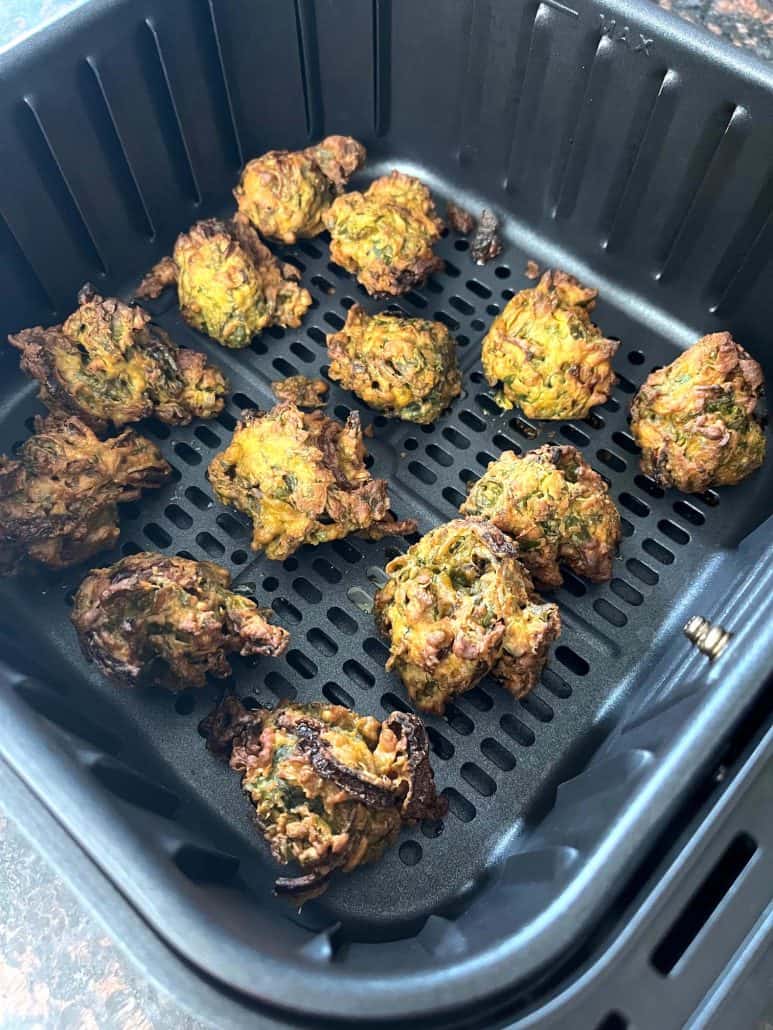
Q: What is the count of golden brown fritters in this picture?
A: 13